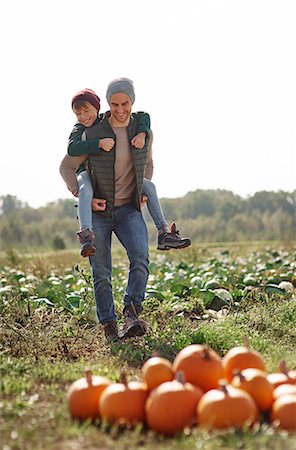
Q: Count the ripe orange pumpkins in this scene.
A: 11